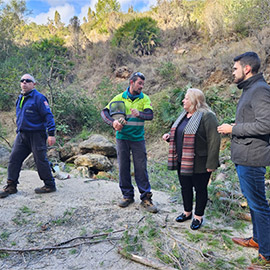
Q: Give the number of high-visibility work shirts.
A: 1